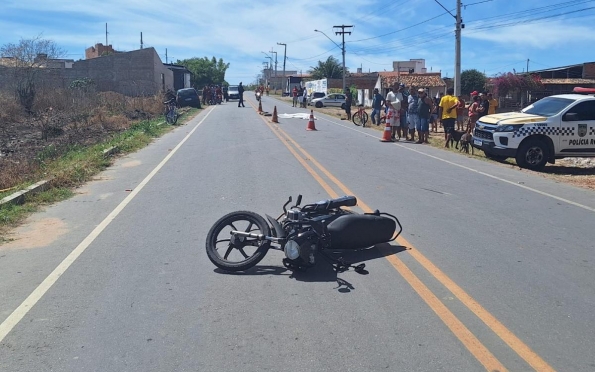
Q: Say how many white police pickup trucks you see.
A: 1